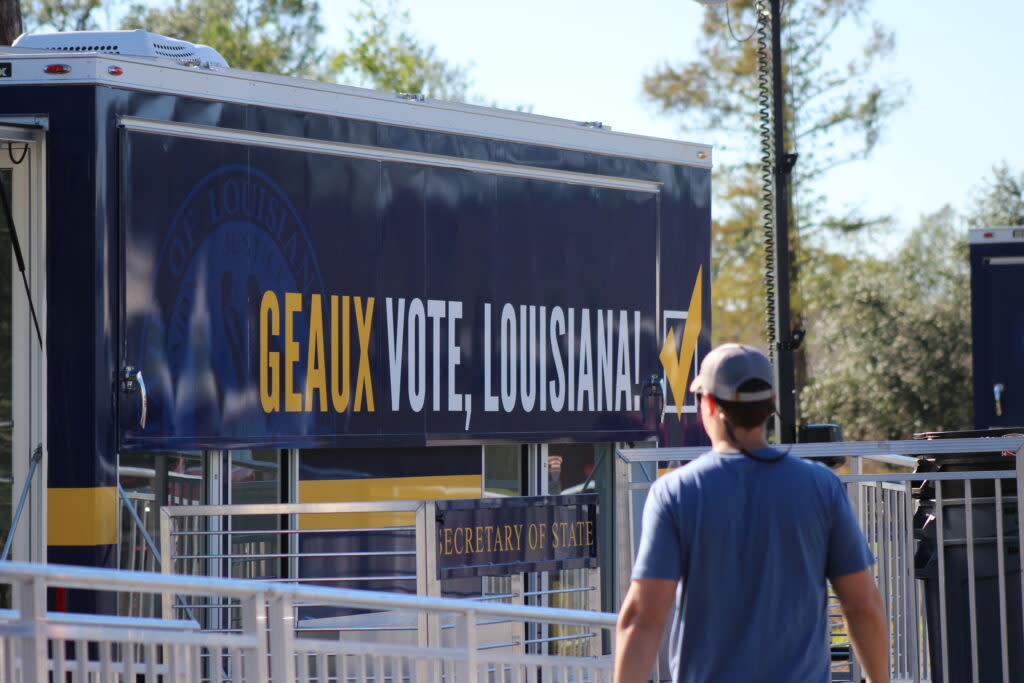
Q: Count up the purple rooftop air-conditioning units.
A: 0